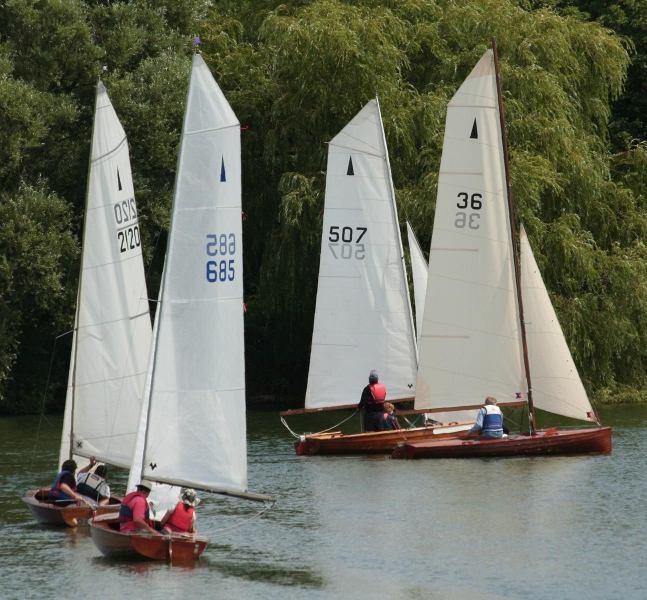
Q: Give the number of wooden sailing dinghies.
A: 4